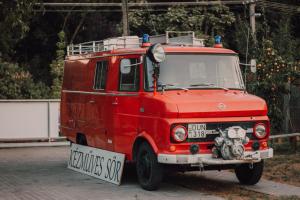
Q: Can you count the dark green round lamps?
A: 2